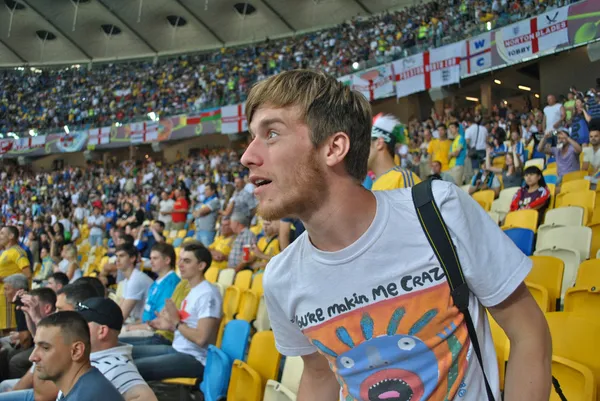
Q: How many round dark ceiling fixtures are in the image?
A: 6